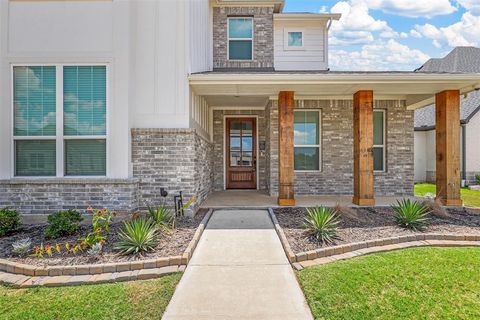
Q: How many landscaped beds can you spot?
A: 2